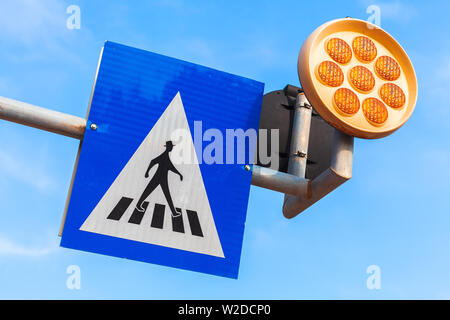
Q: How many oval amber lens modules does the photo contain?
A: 8